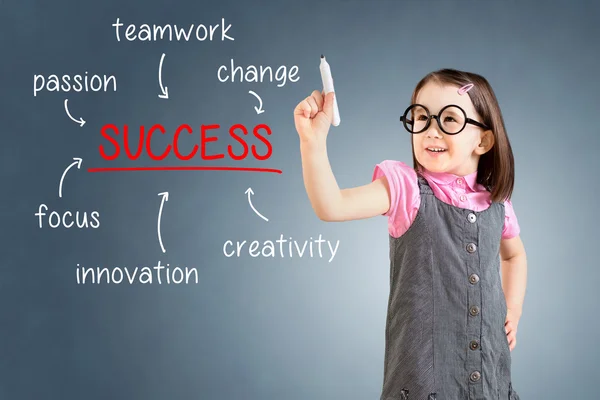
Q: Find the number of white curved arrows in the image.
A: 6